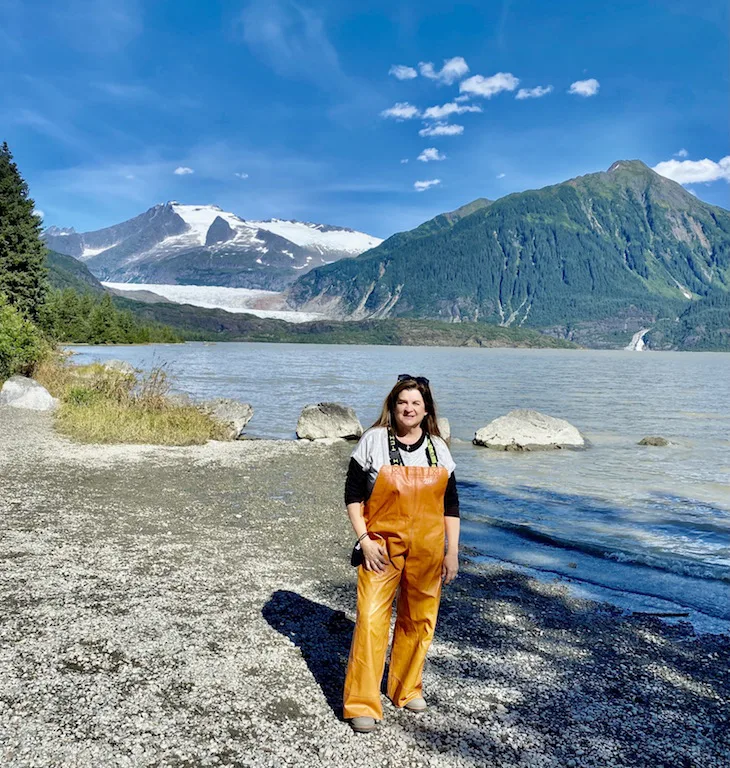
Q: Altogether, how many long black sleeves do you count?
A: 2